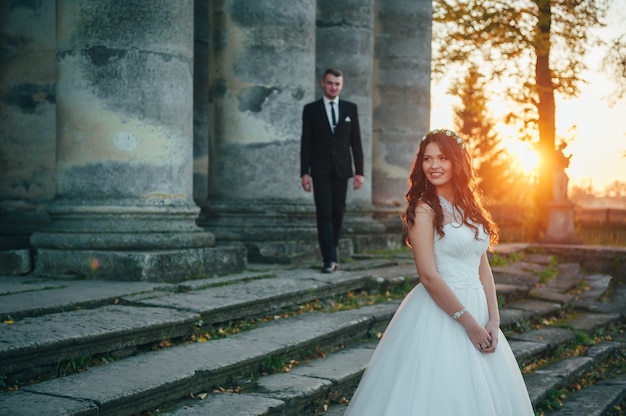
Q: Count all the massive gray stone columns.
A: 5